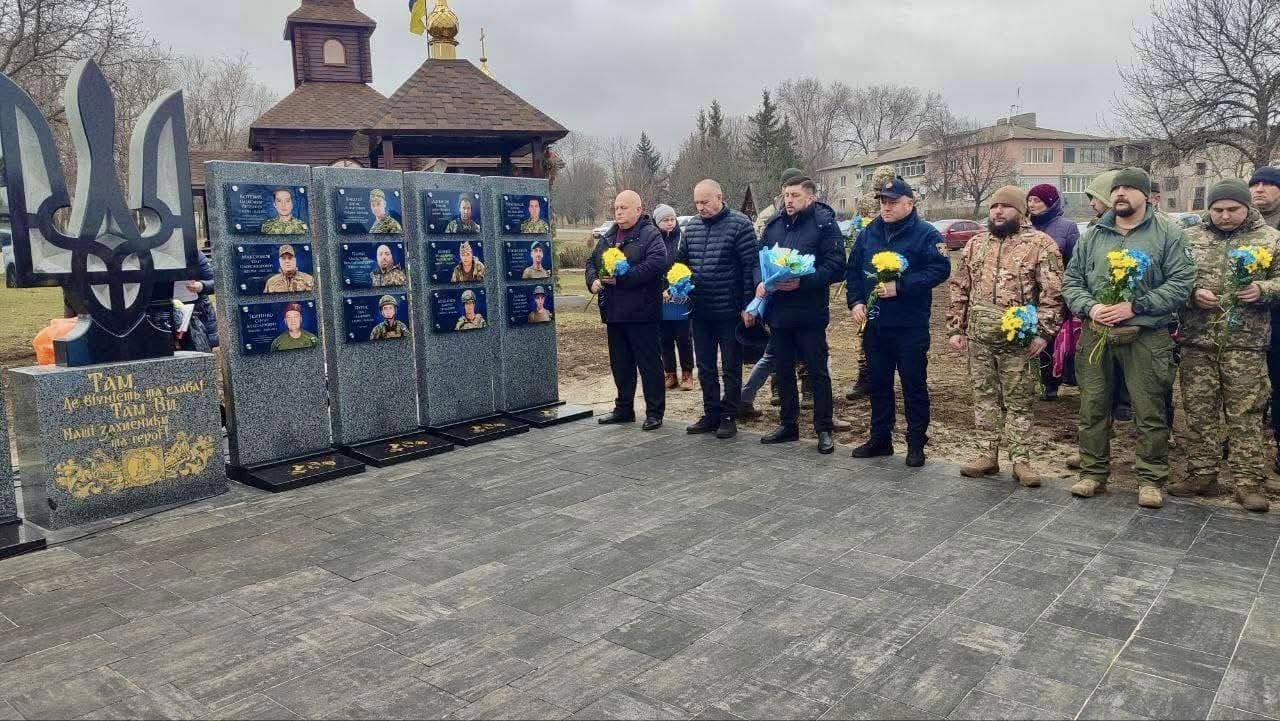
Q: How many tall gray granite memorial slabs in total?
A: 4